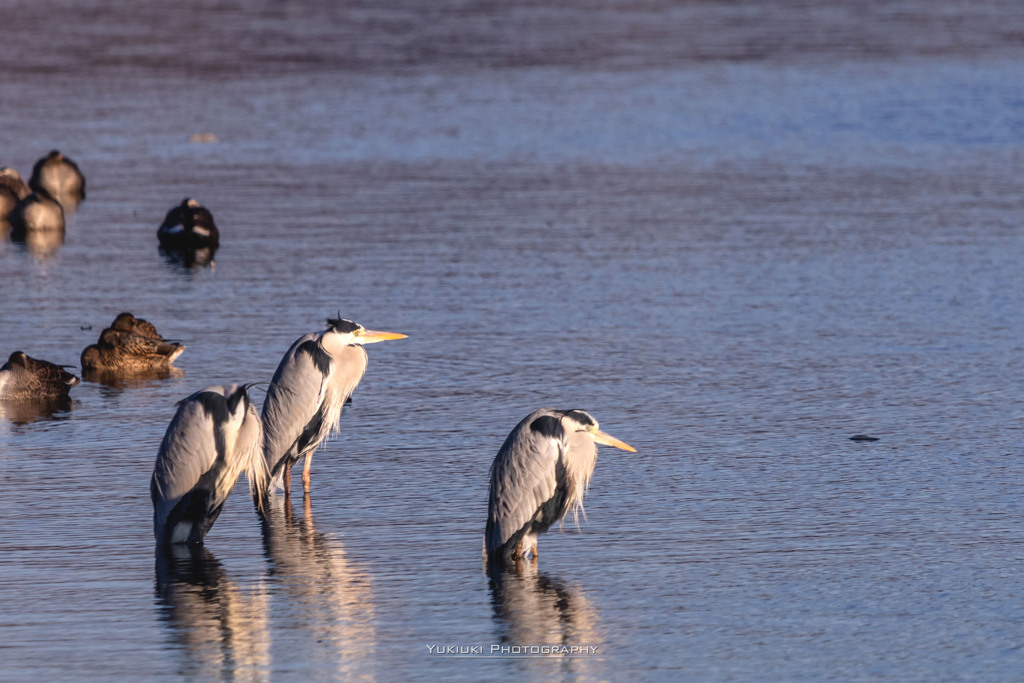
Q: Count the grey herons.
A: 3